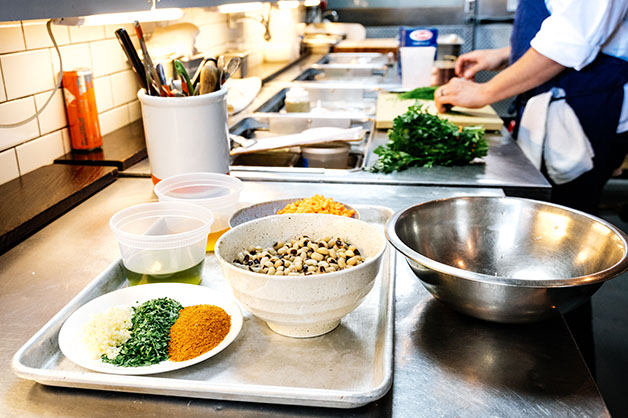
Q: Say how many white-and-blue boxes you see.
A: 1